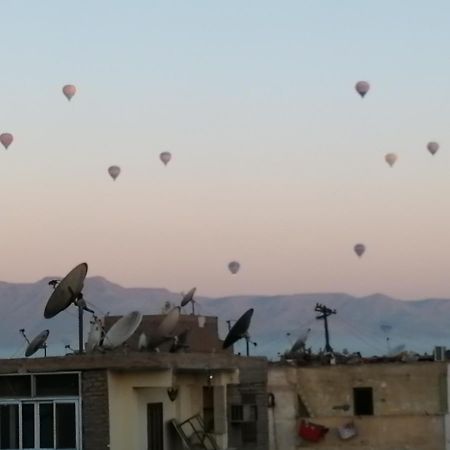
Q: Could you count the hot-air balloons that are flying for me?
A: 9